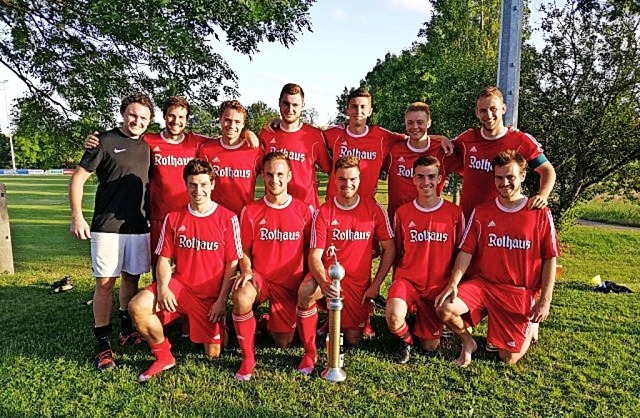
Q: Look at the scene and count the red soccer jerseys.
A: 11